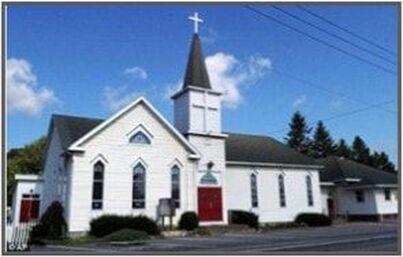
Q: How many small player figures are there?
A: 0